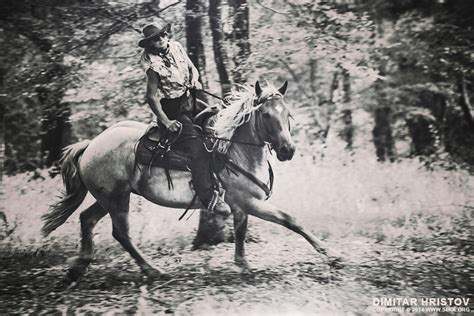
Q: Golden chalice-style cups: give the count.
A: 0